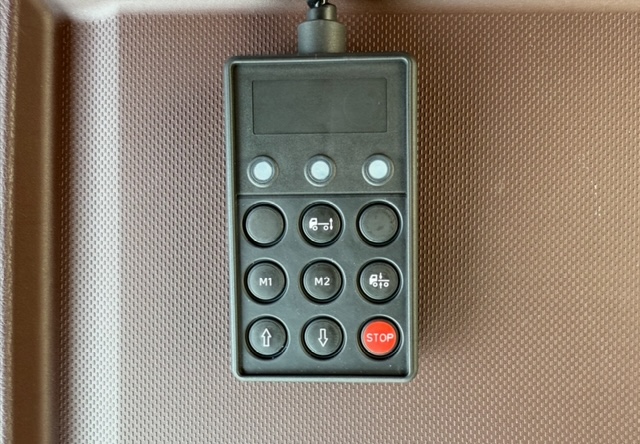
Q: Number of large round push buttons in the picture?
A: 9